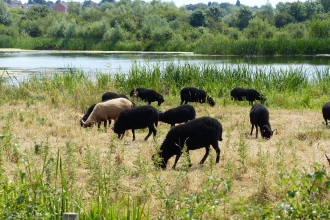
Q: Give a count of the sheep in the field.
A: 11